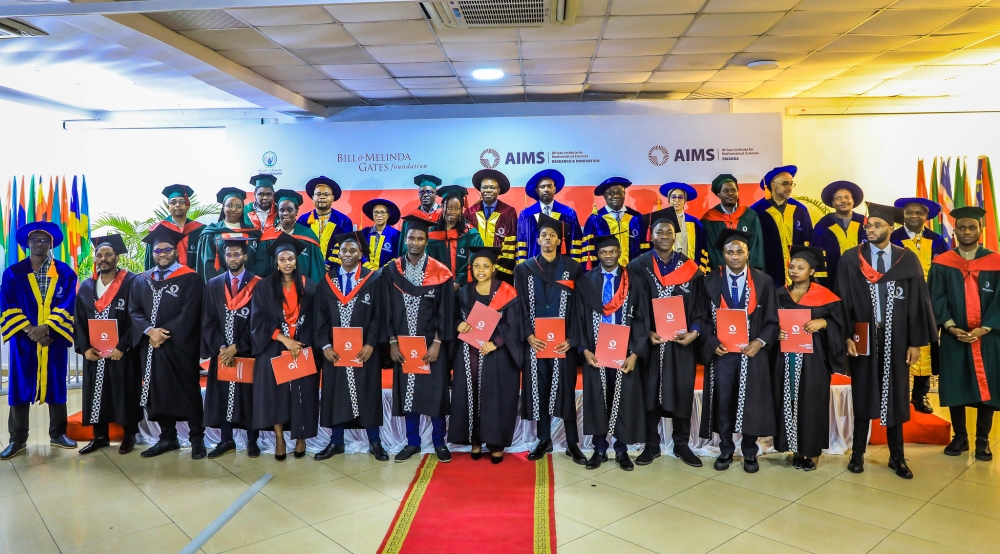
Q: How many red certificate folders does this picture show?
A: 12